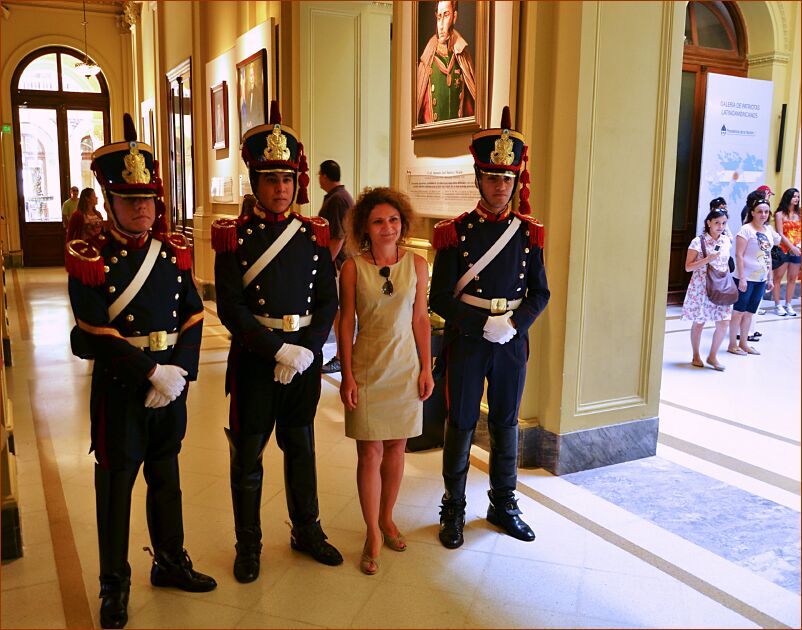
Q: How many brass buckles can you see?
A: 3